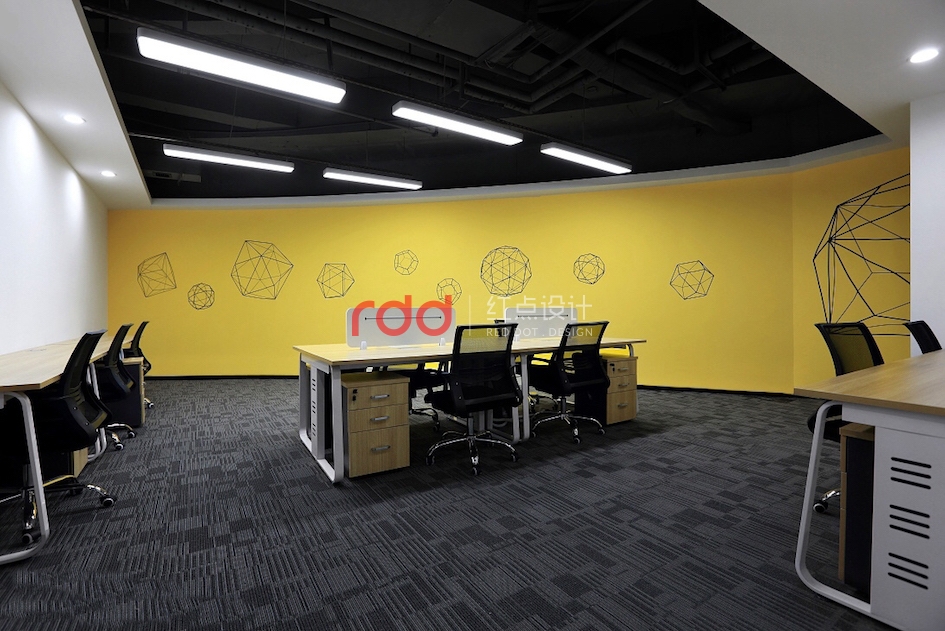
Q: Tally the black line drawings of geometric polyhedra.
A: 10